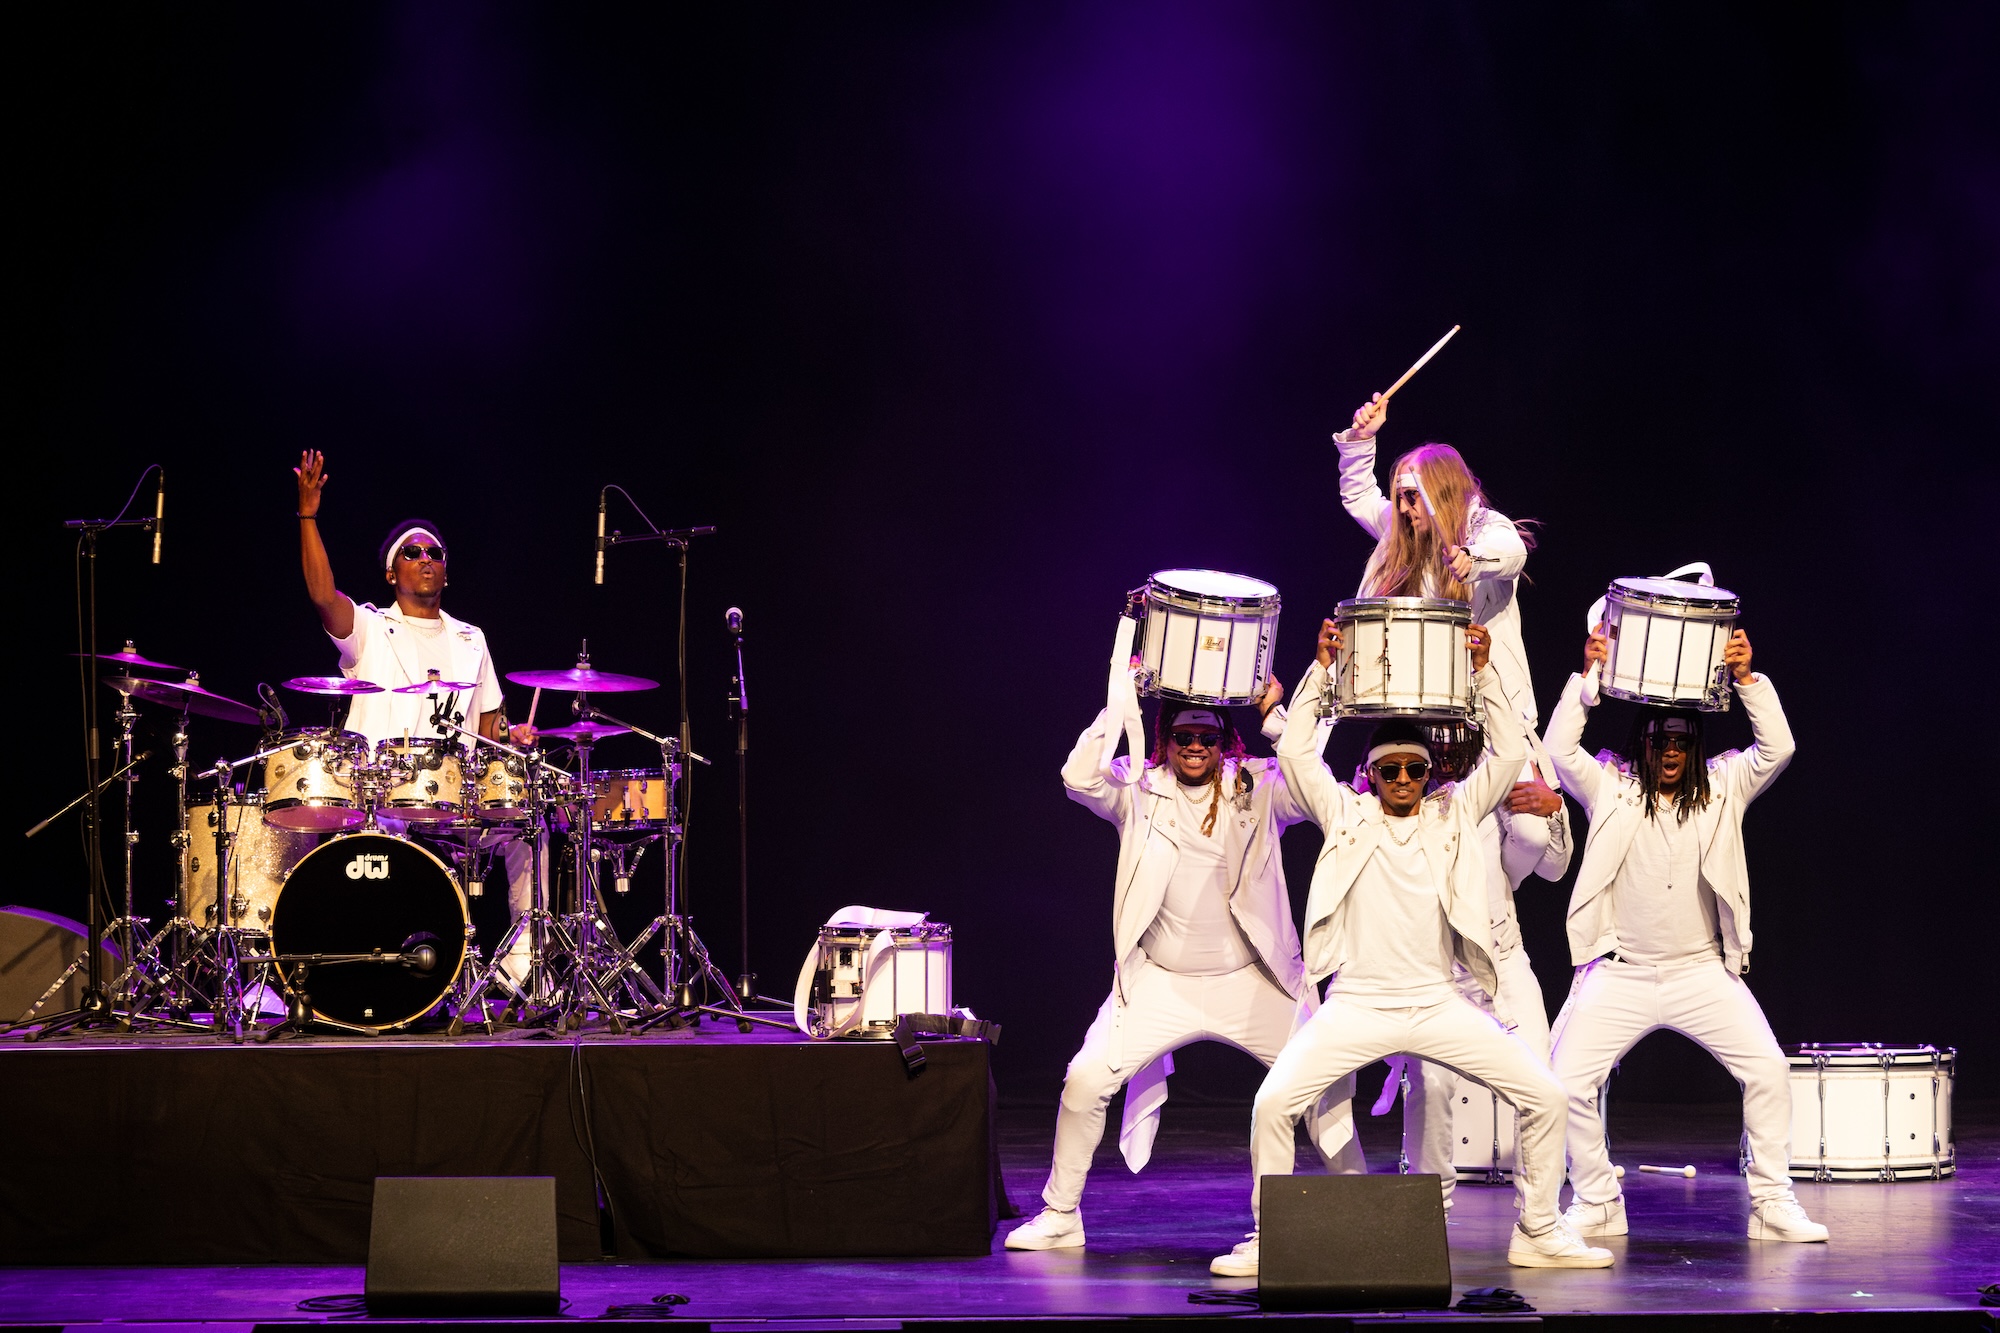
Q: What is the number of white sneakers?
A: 5